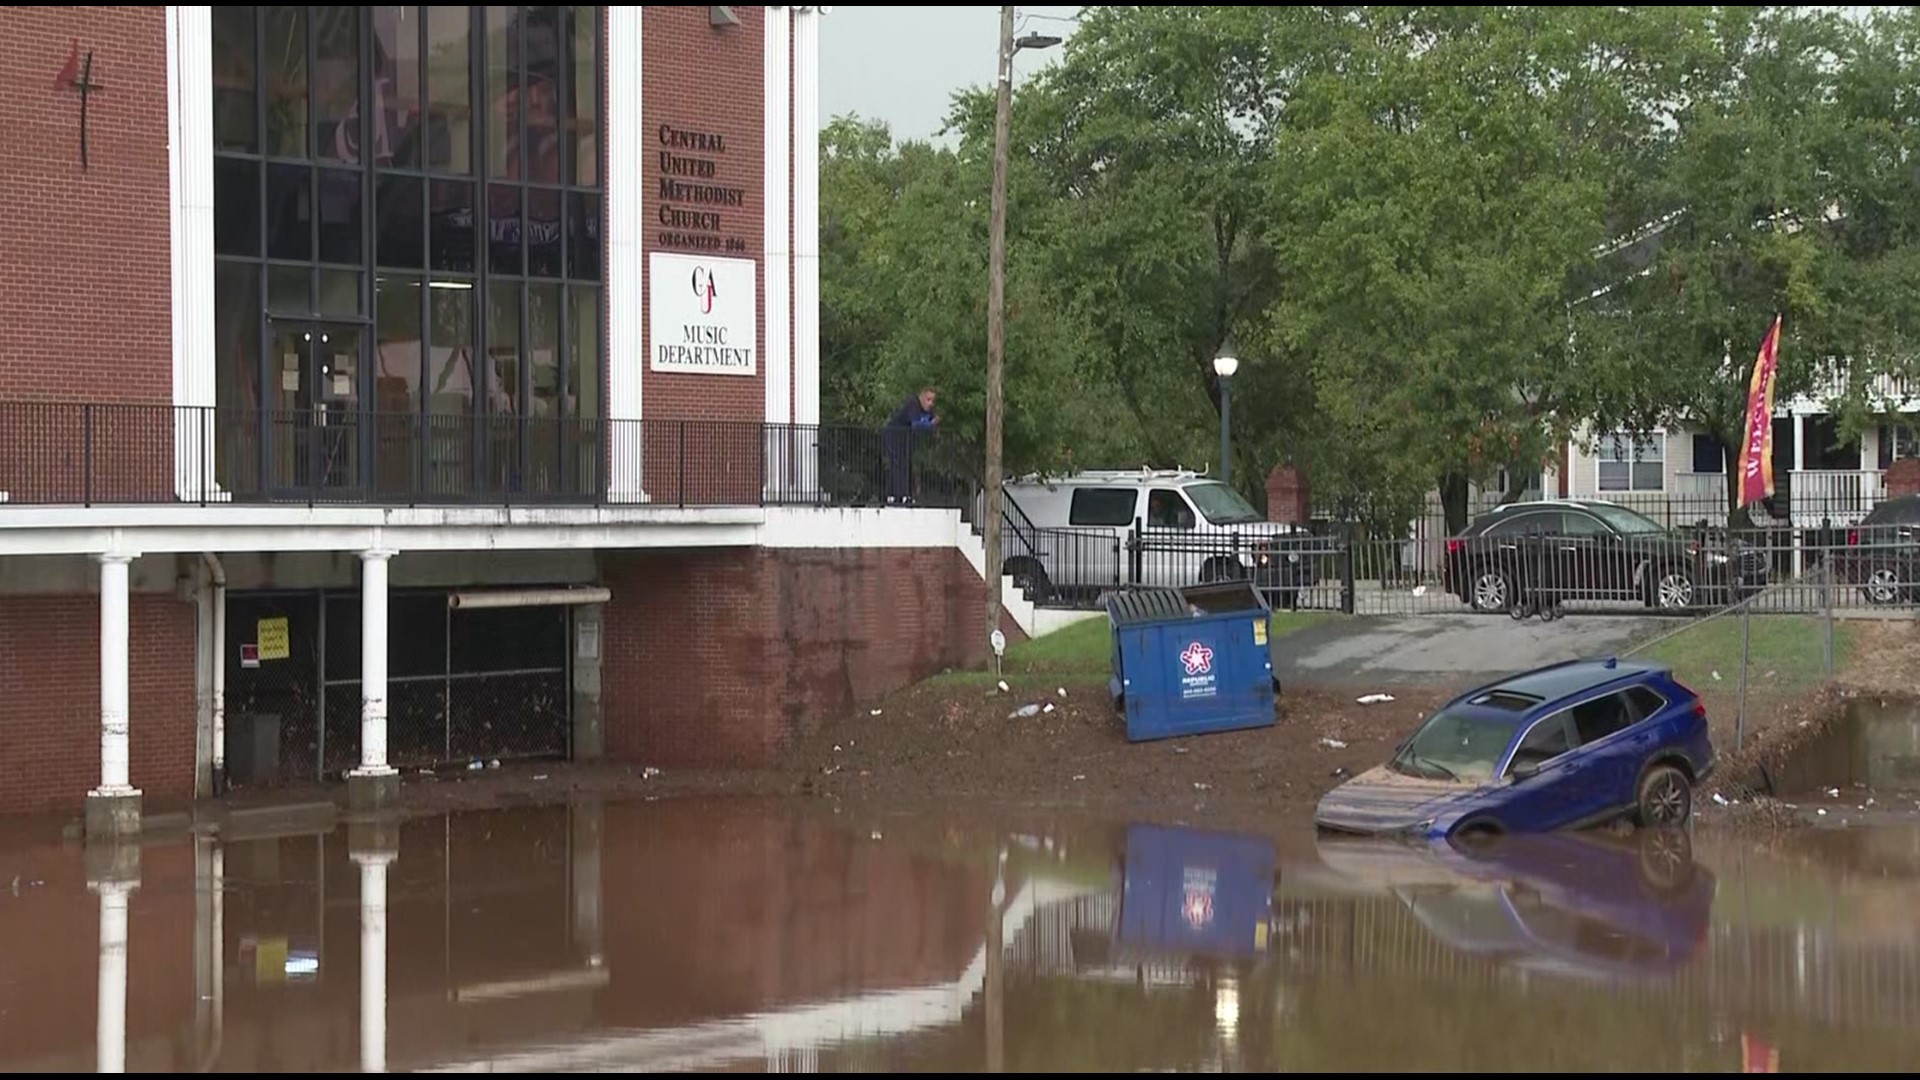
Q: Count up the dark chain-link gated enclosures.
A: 1